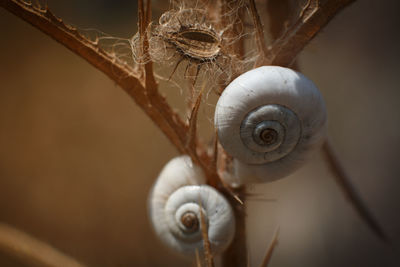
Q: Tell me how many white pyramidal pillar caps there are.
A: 0